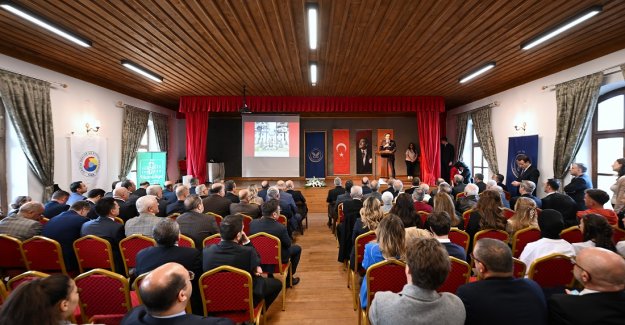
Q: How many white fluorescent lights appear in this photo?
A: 6